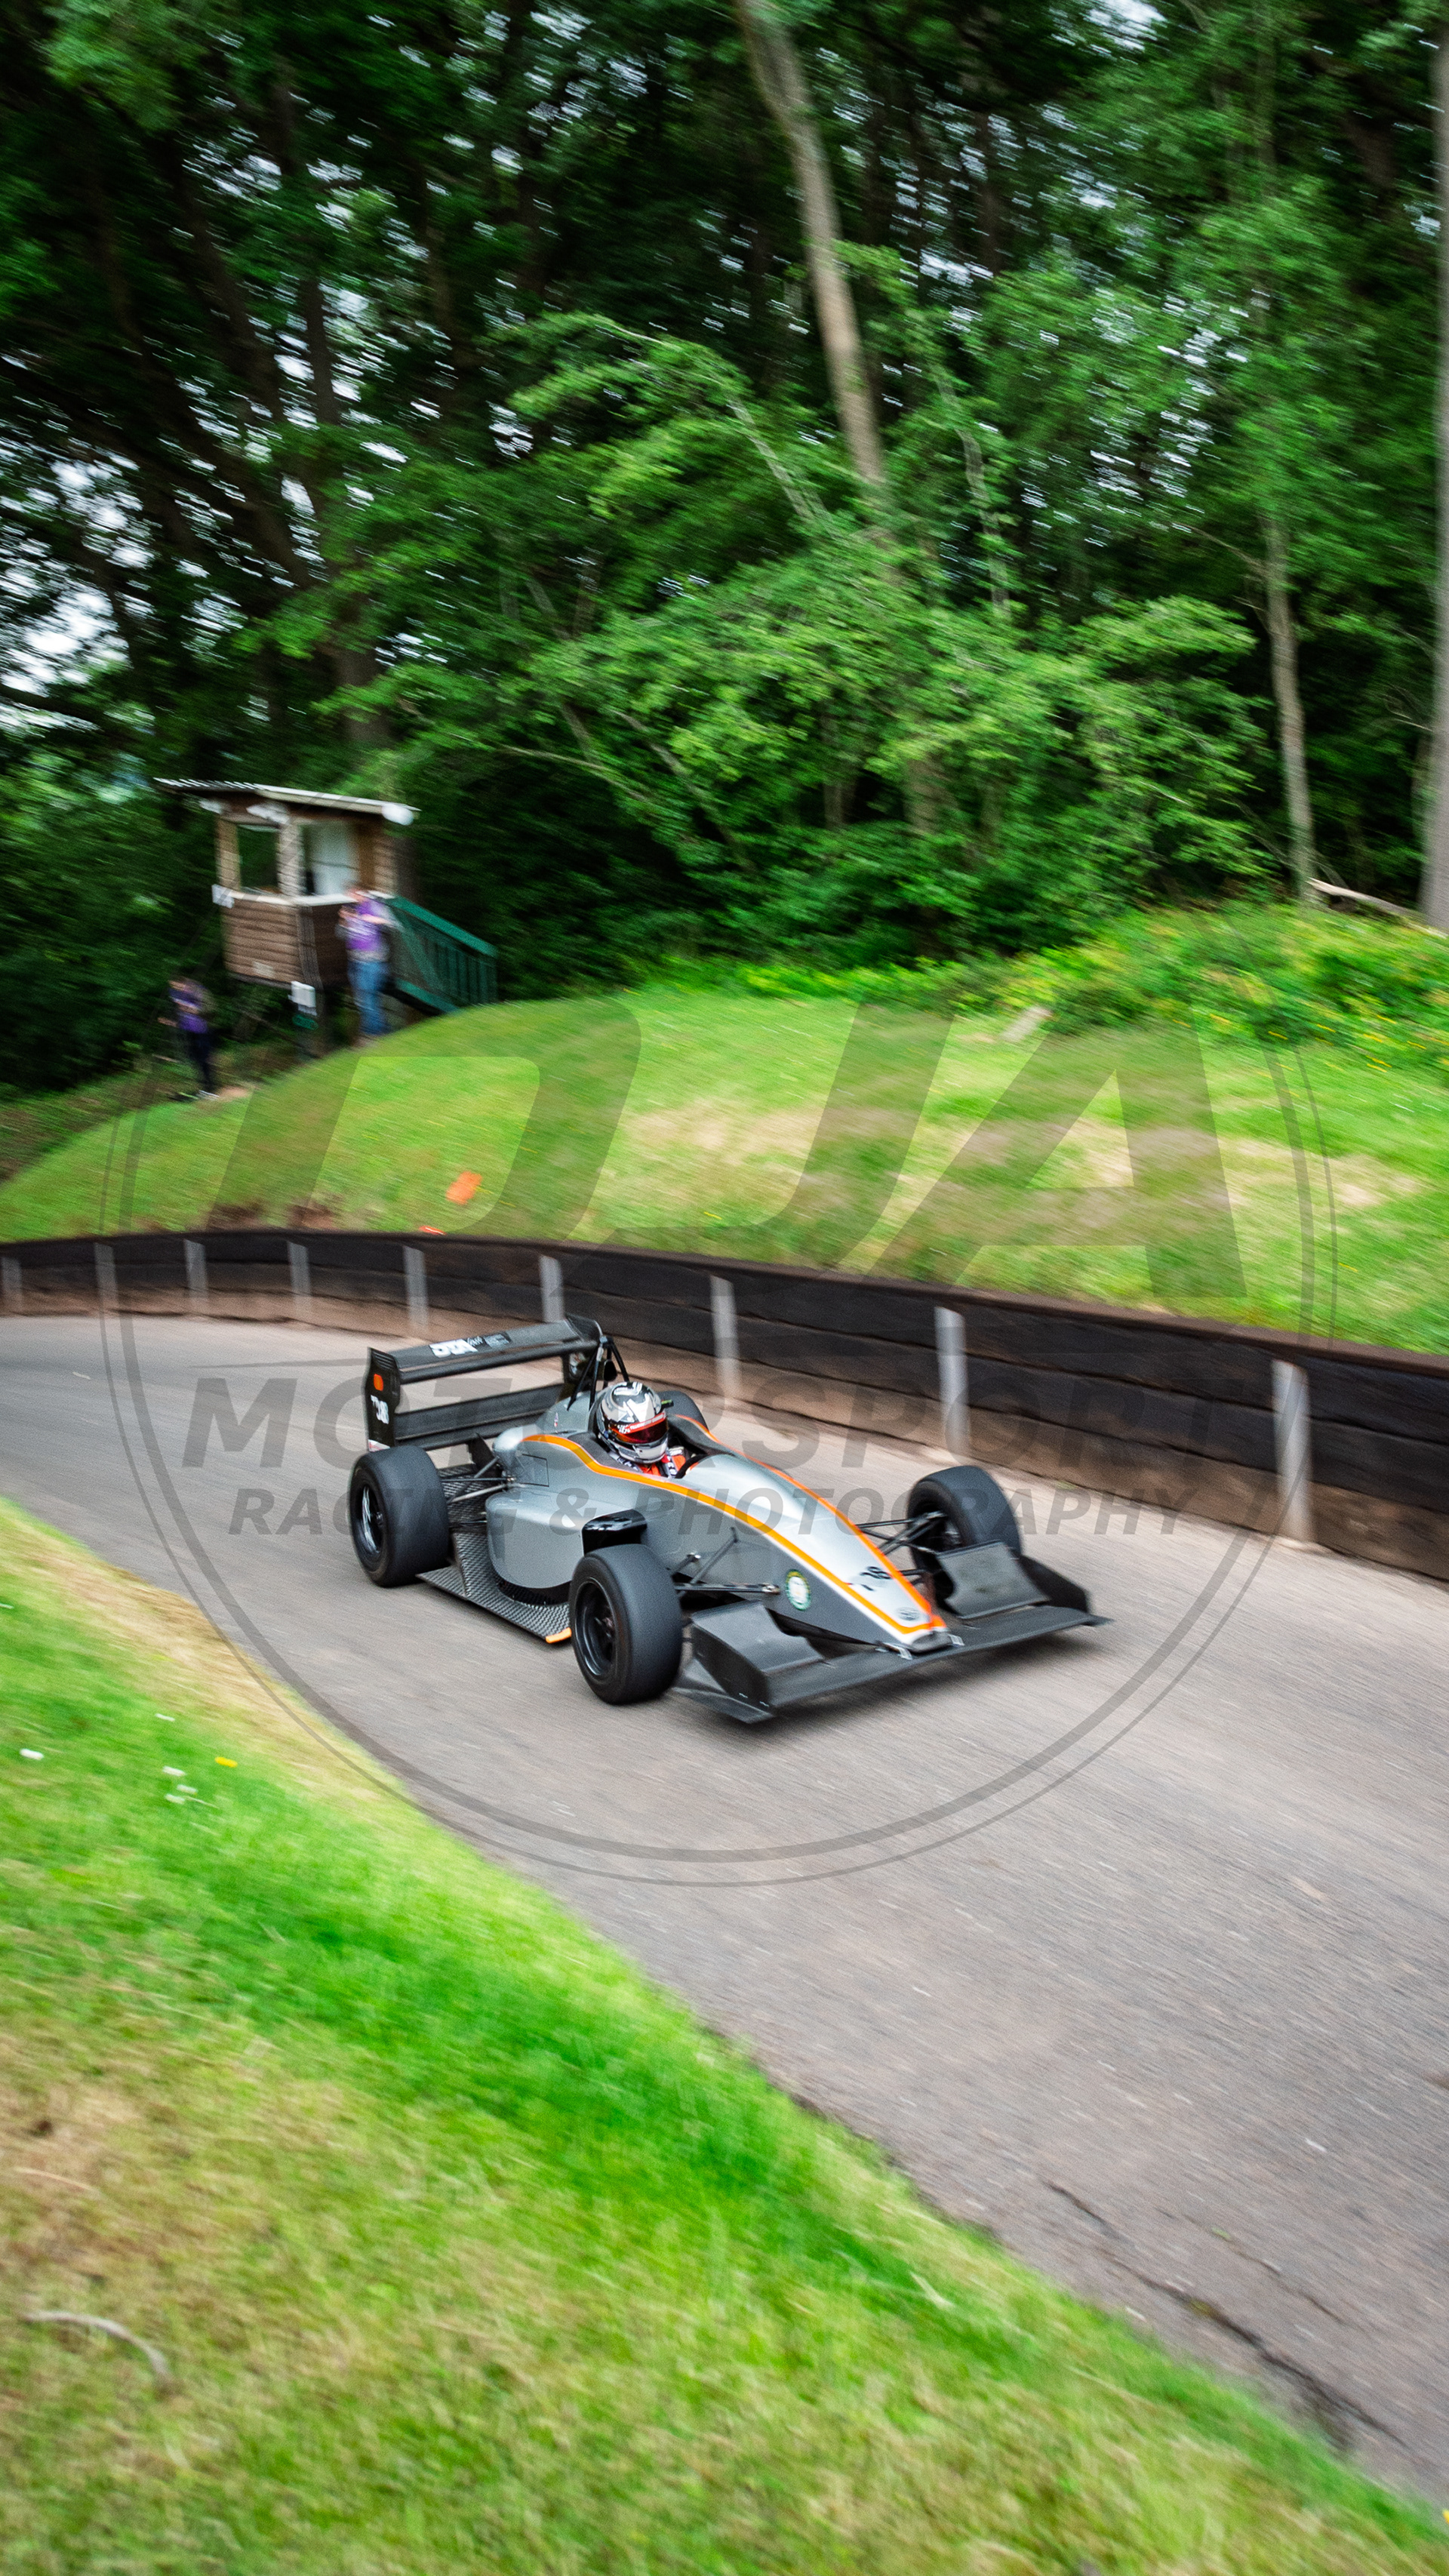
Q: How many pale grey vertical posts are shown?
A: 9